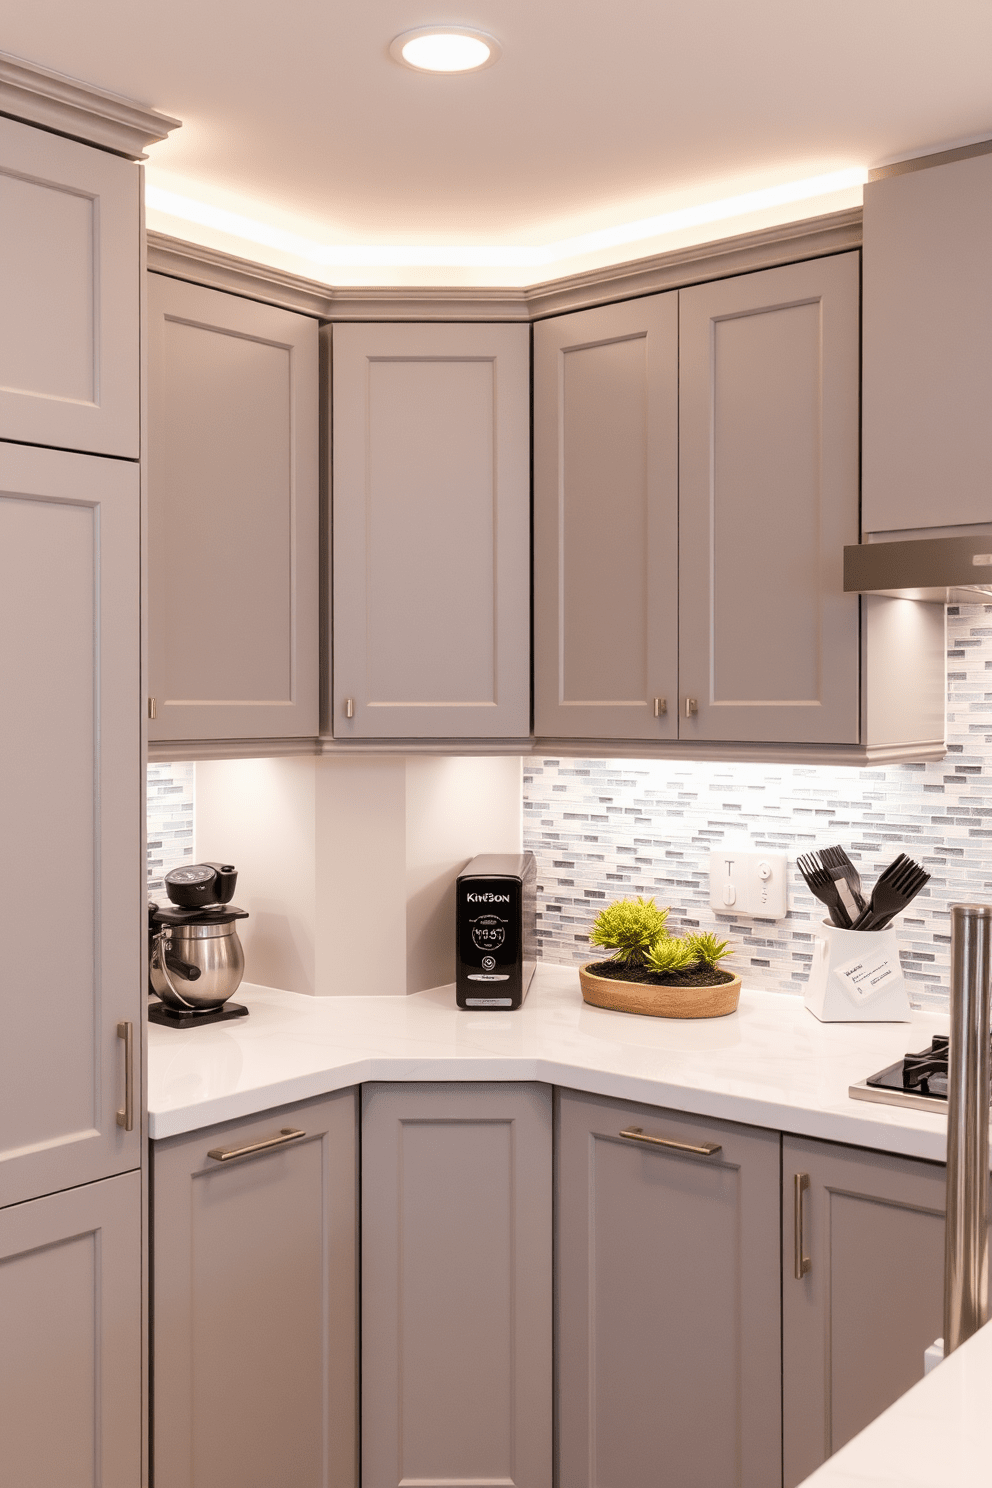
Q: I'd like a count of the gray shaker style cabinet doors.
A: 11